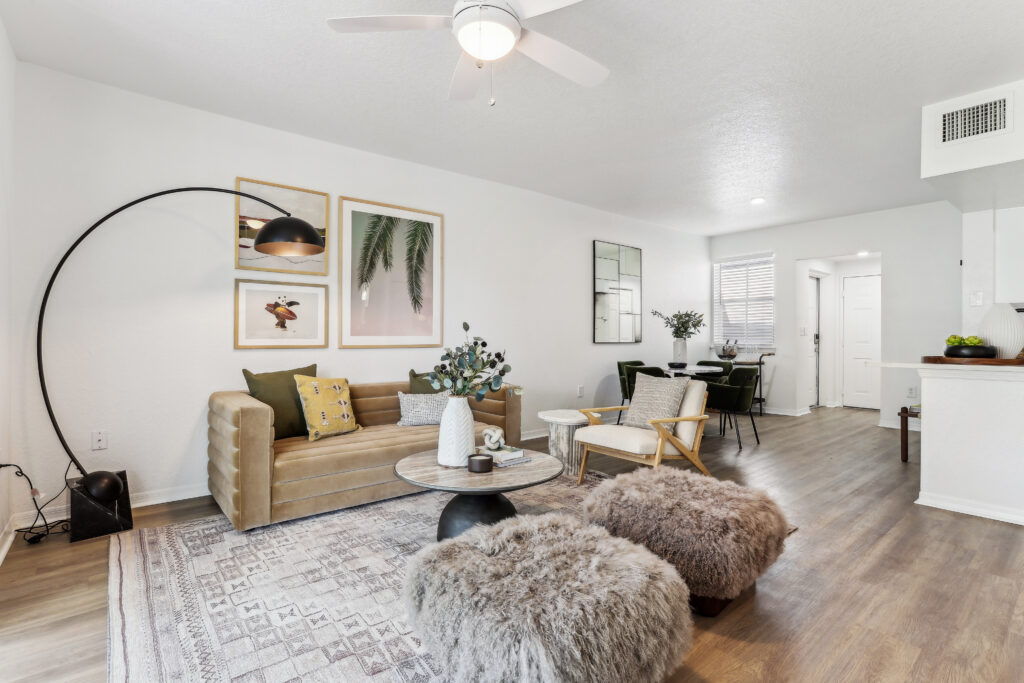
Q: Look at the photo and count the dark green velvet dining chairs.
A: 4